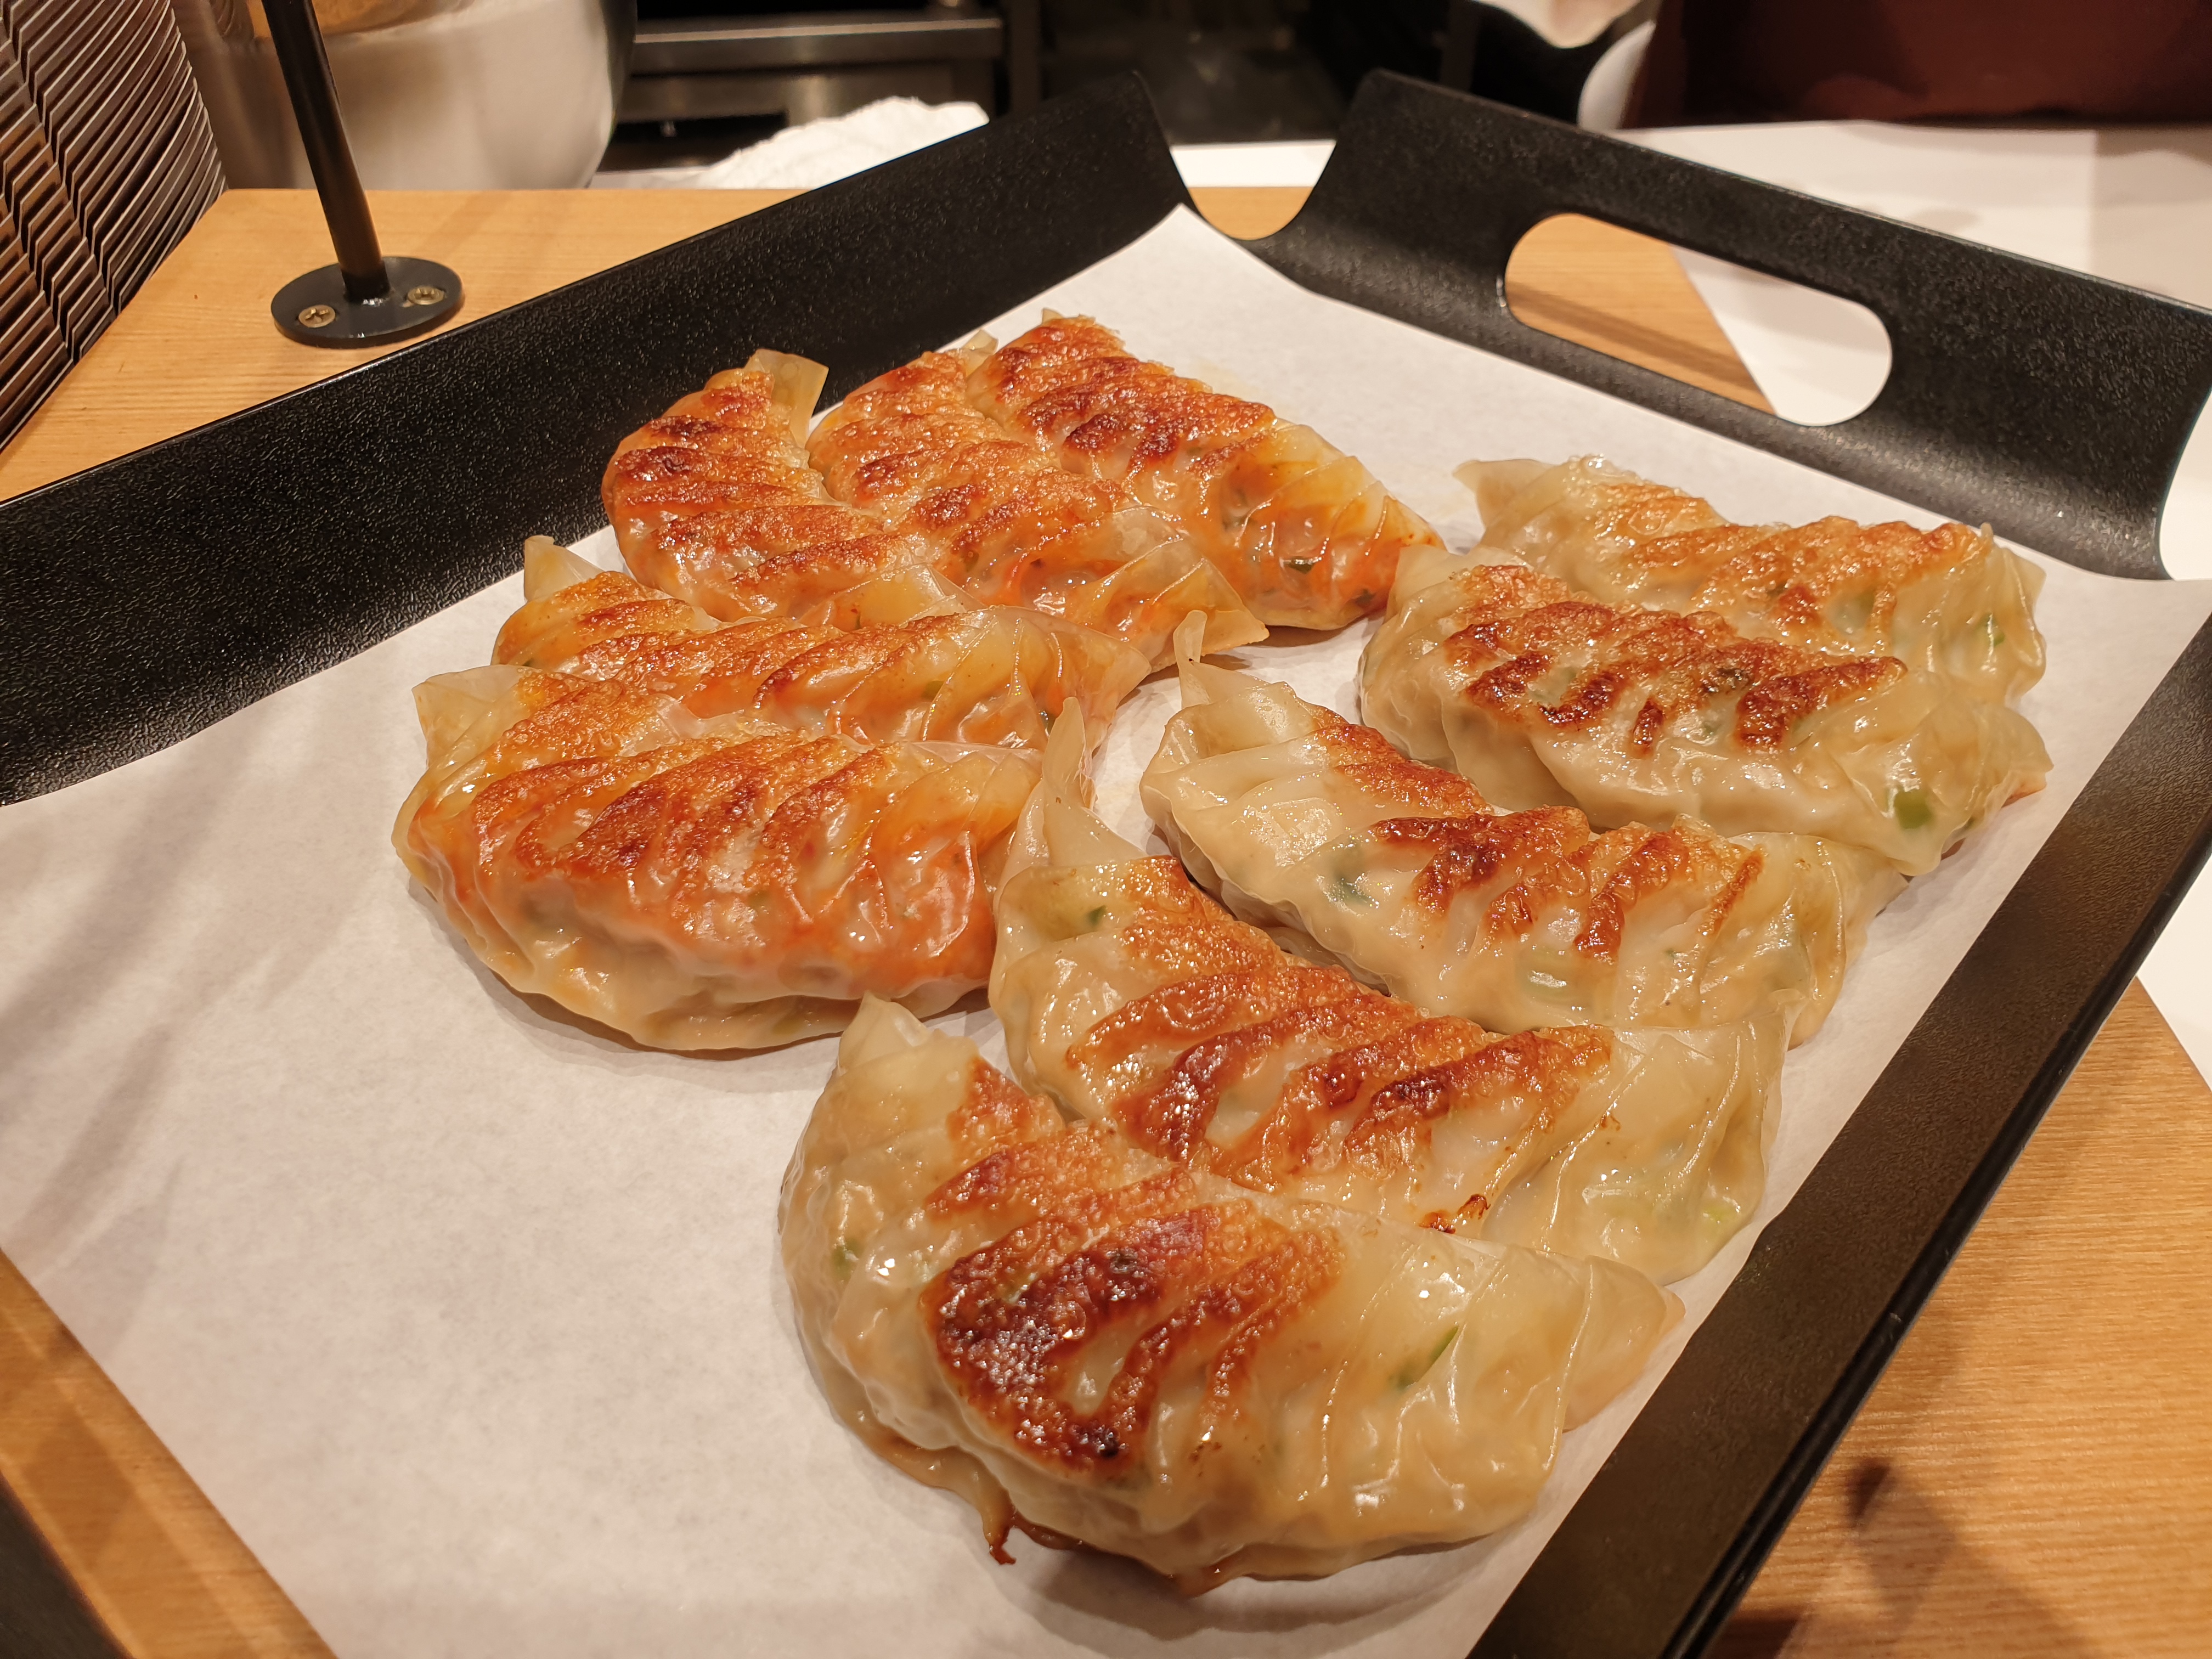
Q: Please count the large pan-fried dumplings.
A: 10